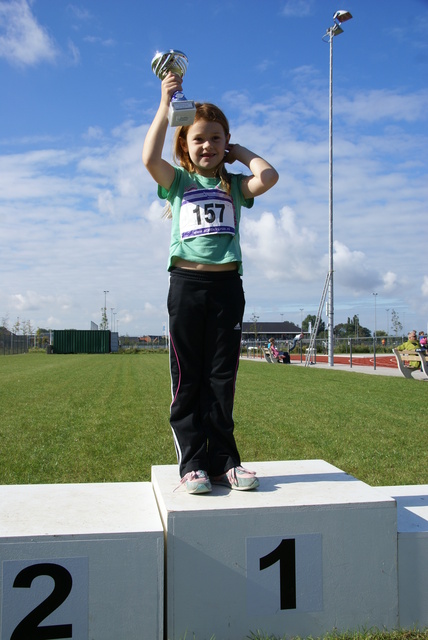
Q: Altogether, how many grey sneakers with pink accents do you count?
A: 2